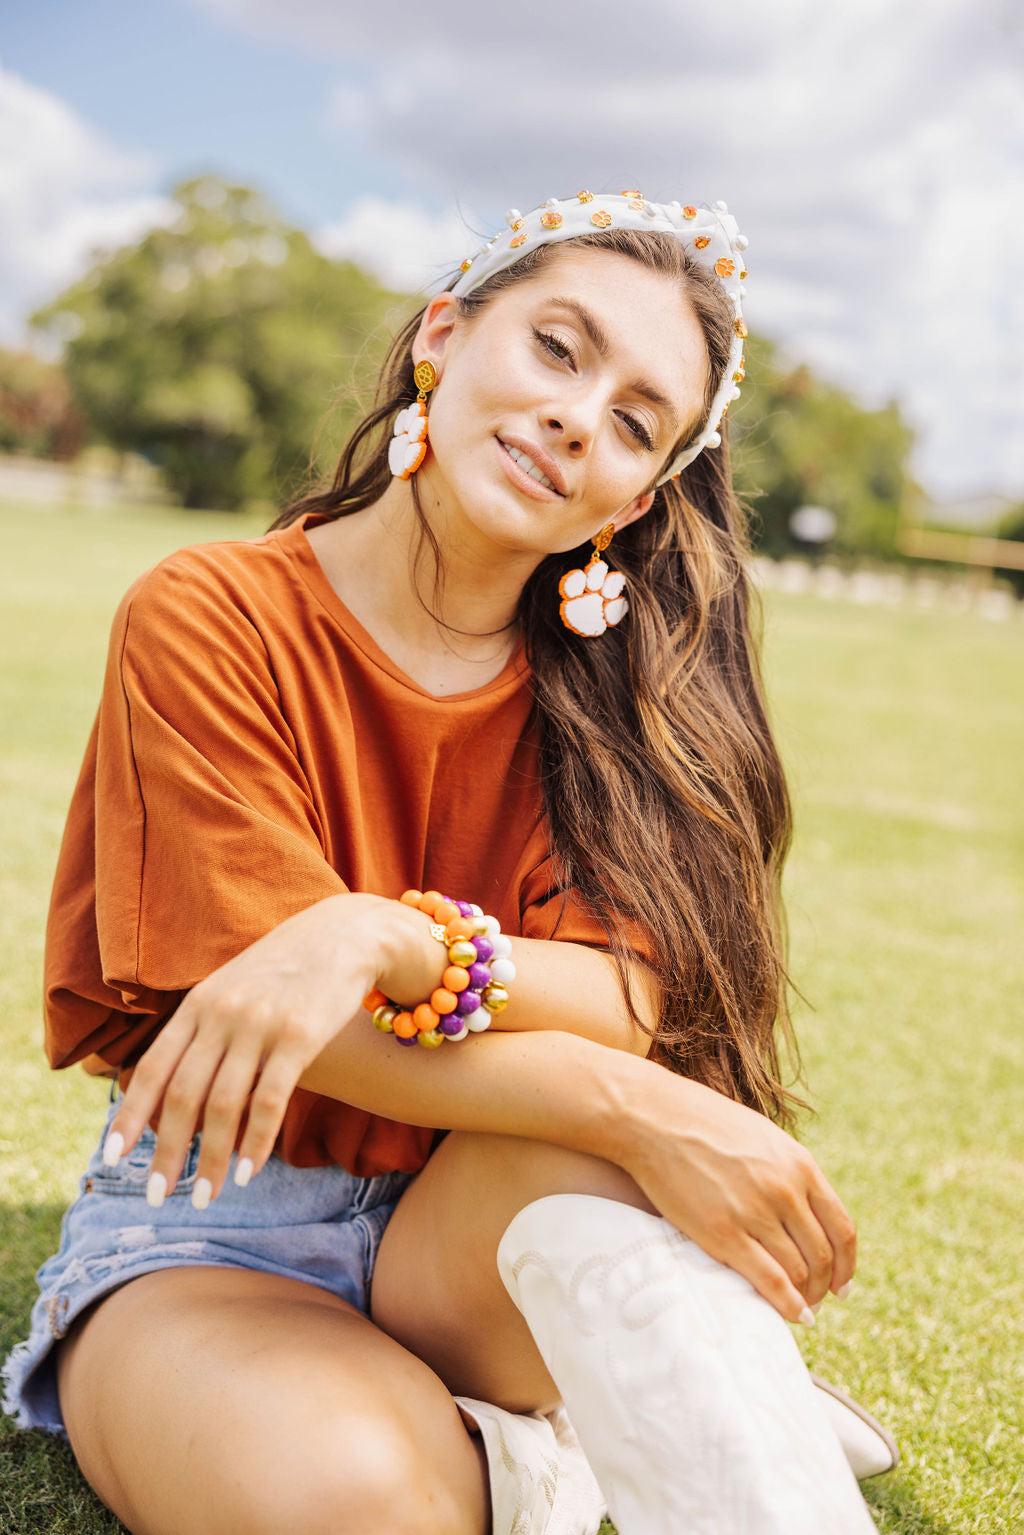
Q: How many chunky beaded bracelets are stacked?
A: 3